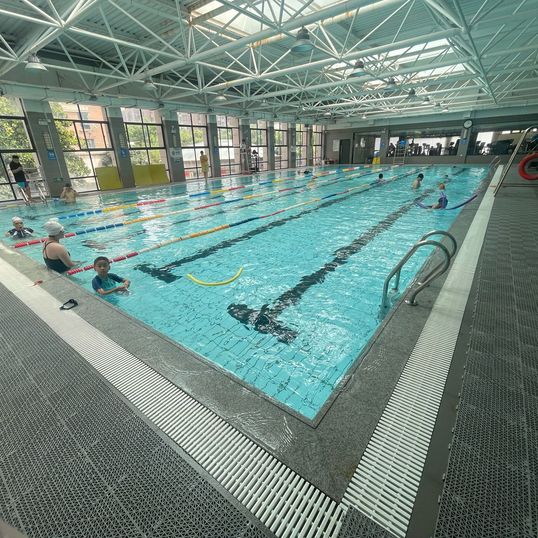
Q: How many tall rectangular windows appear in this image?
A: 9